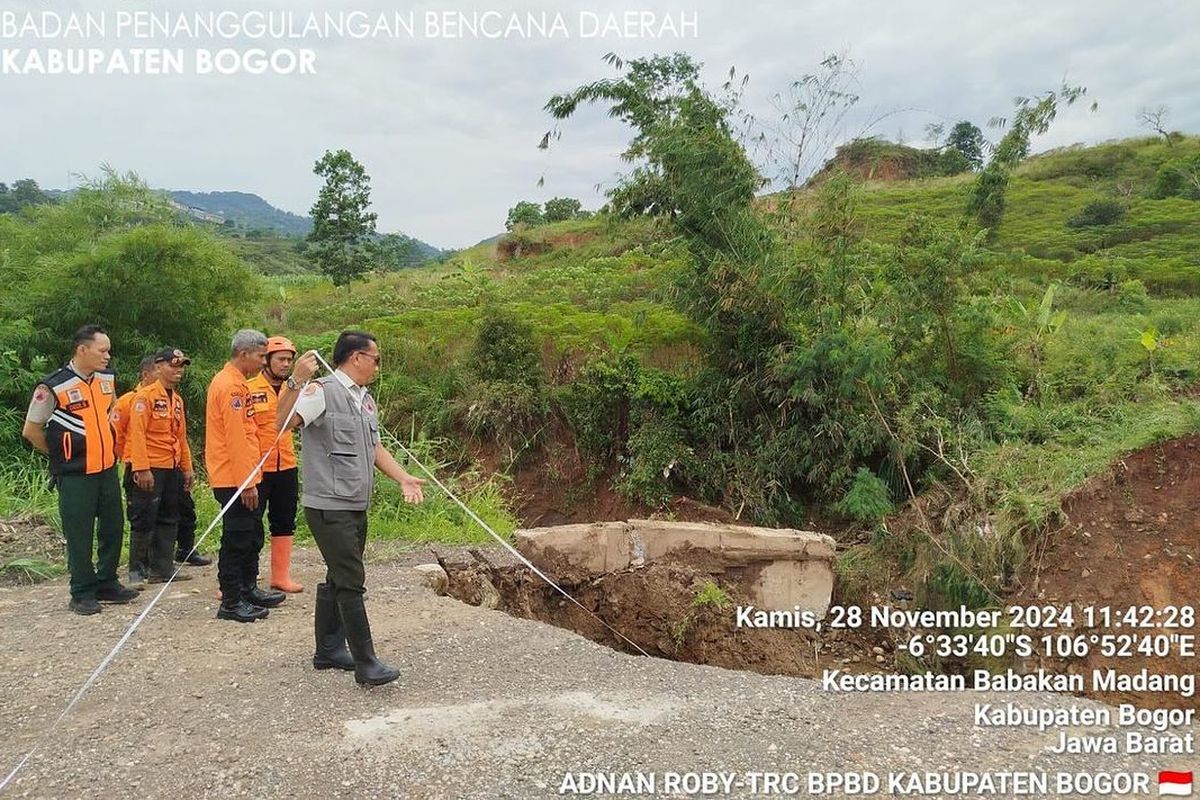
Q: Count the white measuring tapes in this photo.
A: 1